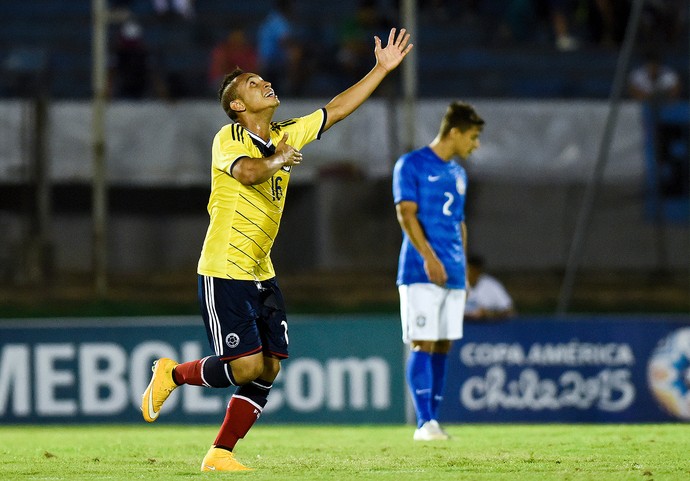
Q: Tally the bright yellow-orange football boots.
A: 2